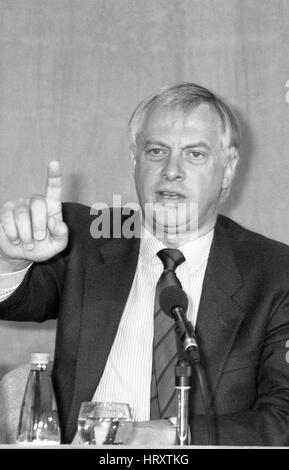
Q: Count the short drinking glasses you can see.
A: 1